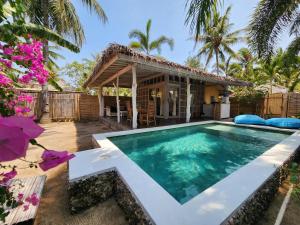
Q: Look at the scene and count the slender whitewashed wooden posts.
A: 4